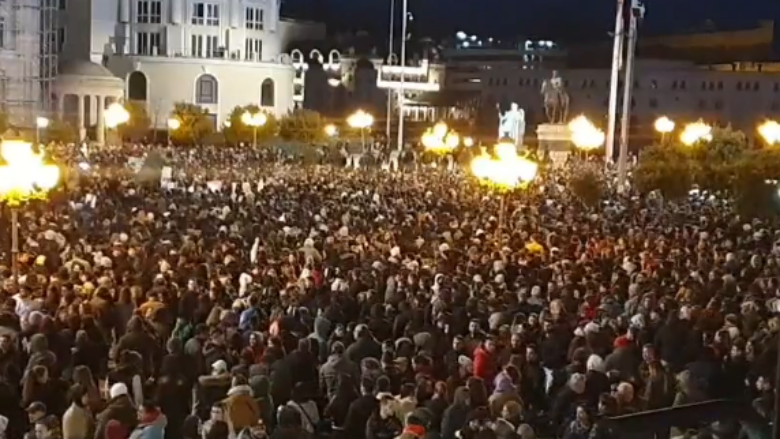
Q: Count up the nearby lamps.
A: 2